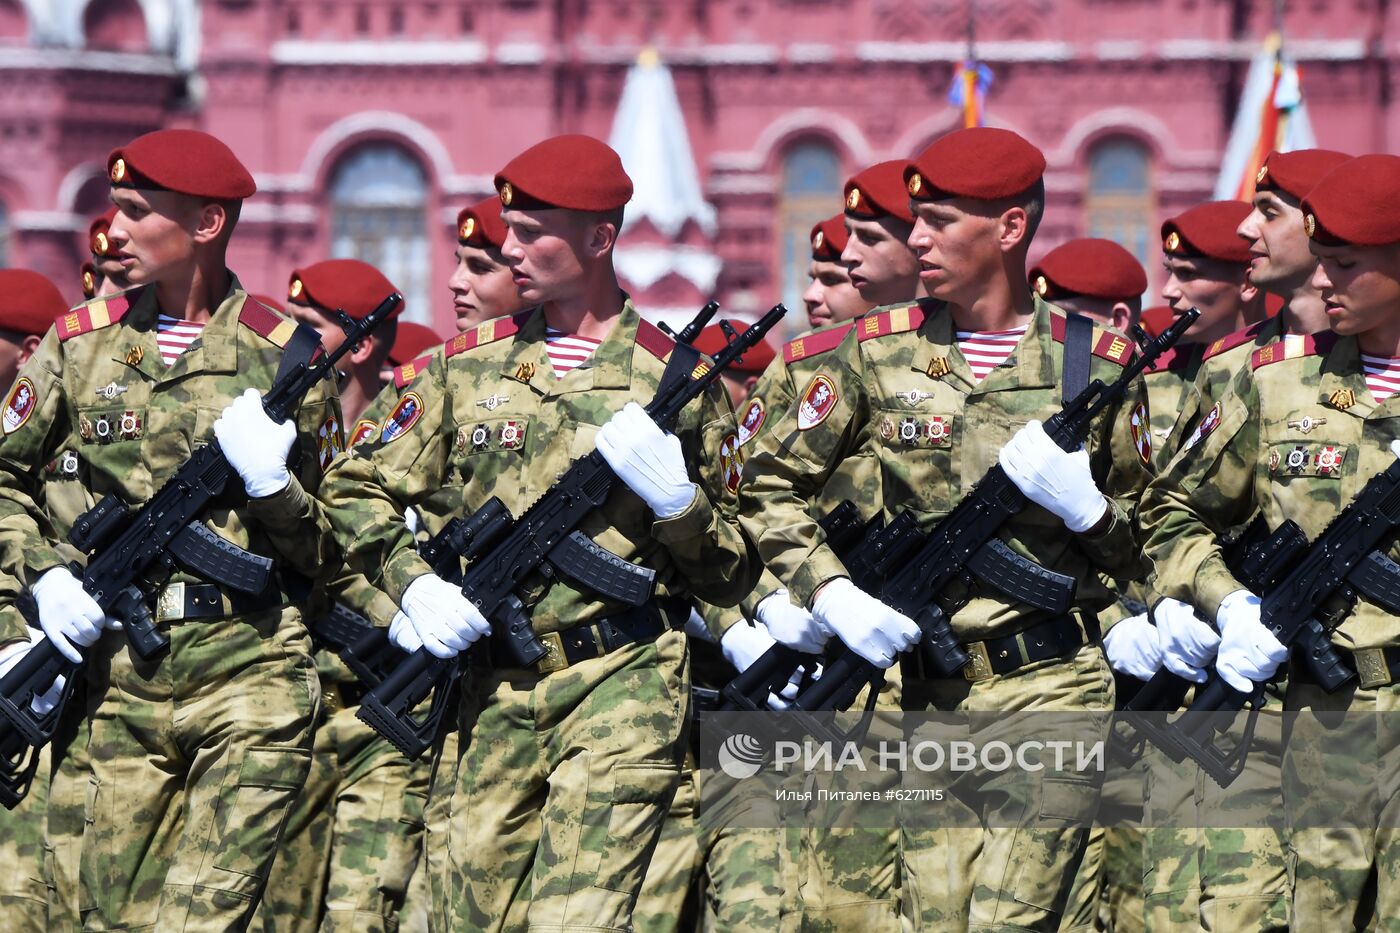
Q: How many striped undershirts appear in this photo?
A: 4